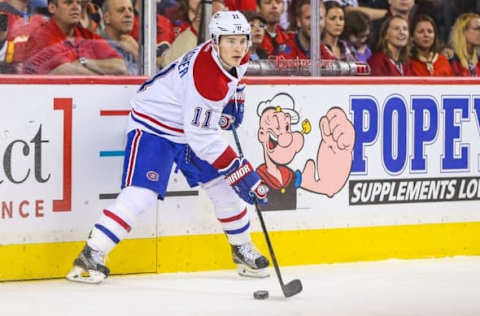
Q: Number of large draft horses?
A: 0